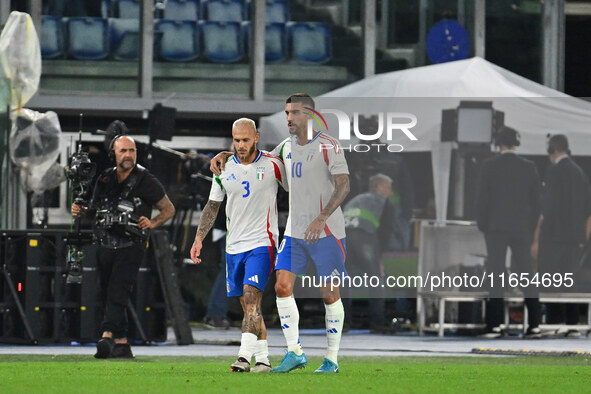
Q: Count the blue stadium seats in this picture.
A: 11